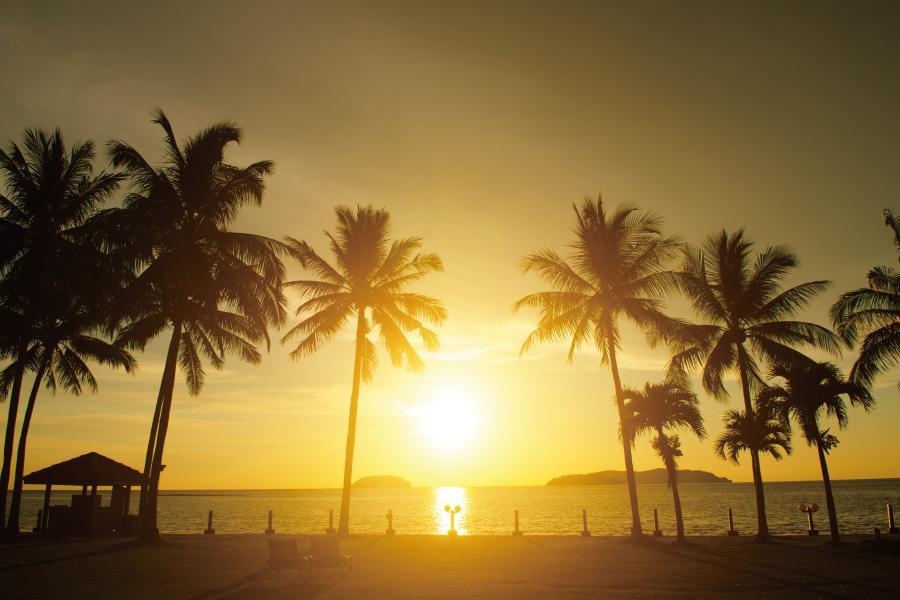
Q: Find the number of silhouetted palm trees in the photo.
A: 11